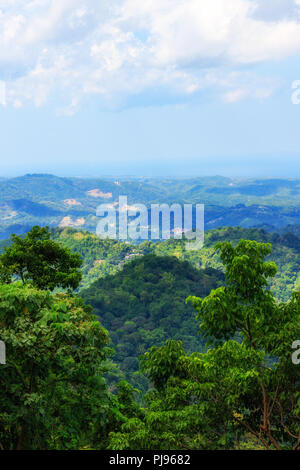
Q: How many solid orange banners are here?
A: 0